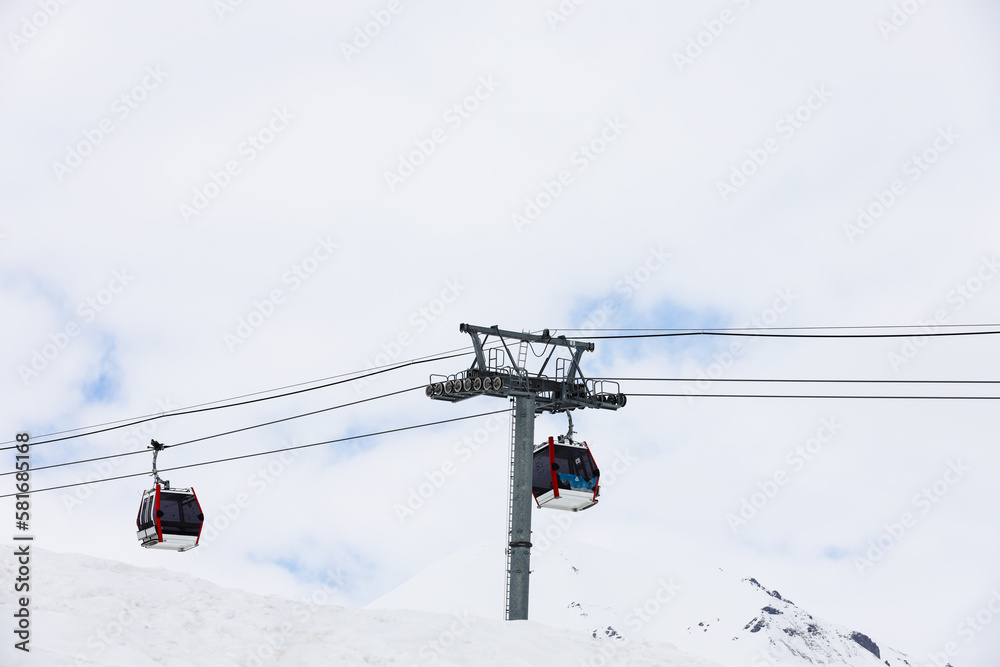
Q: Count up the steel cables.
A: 4